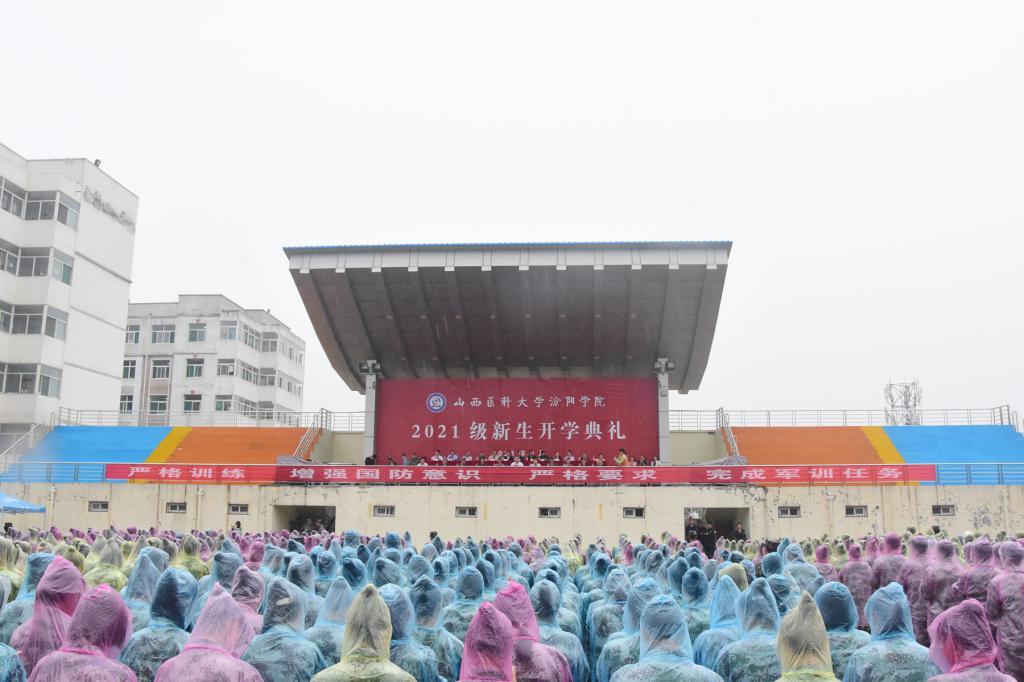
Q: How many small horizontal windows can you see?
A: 10